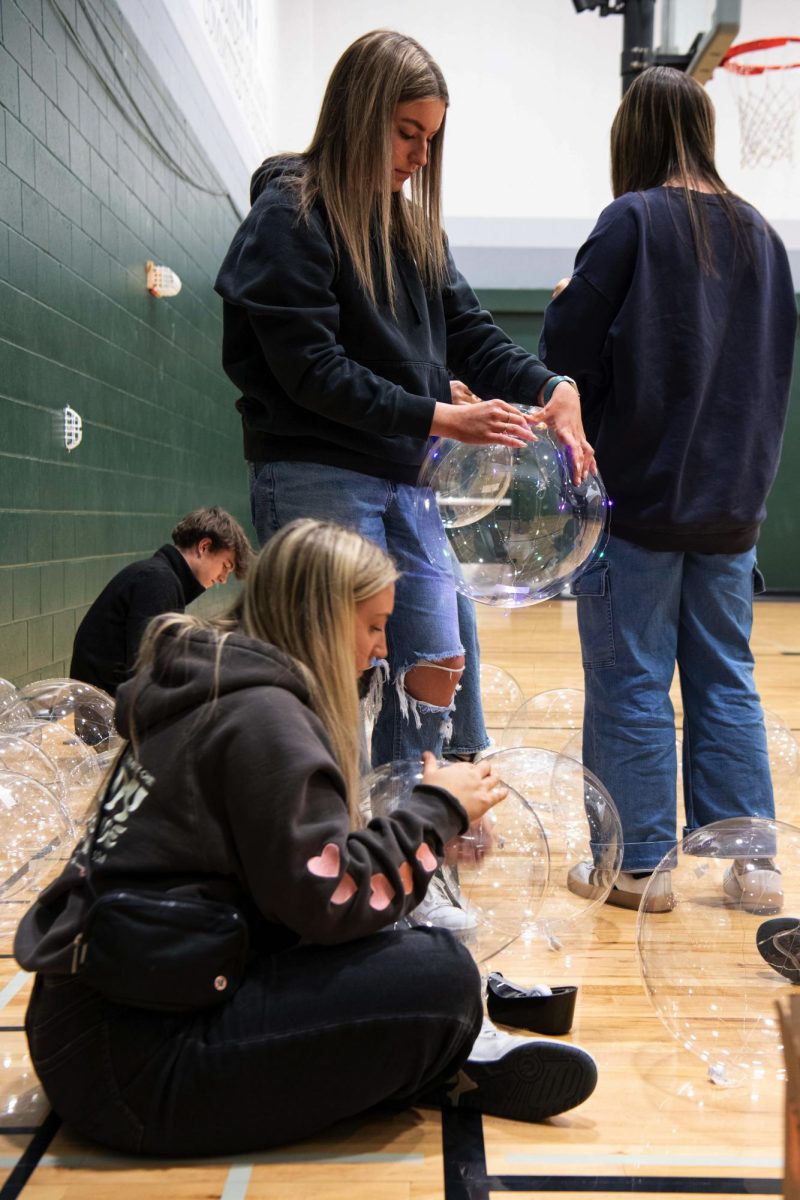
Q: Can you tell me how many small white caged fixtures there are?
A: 2